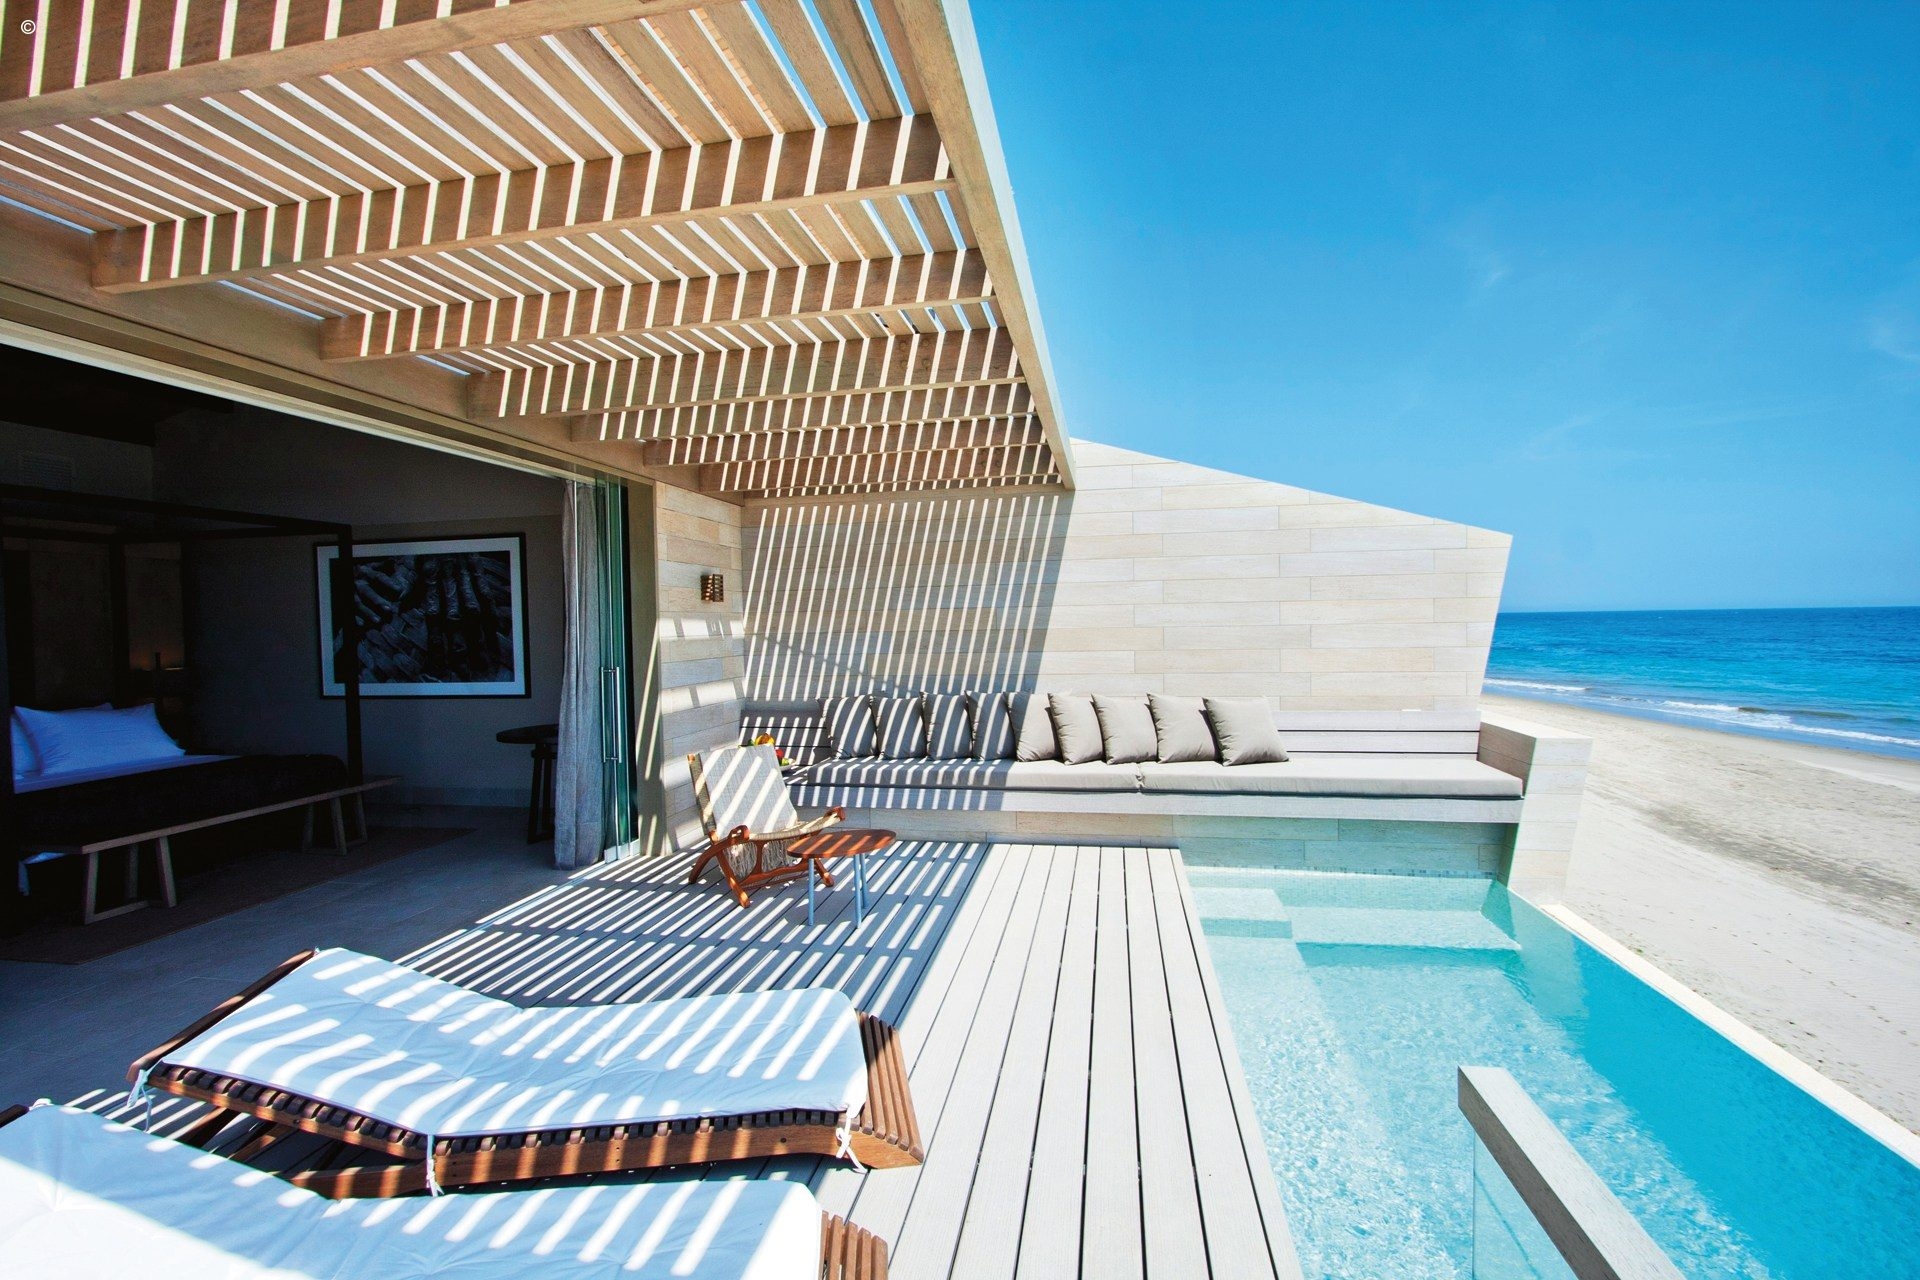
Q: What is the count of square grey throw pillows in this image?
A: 9